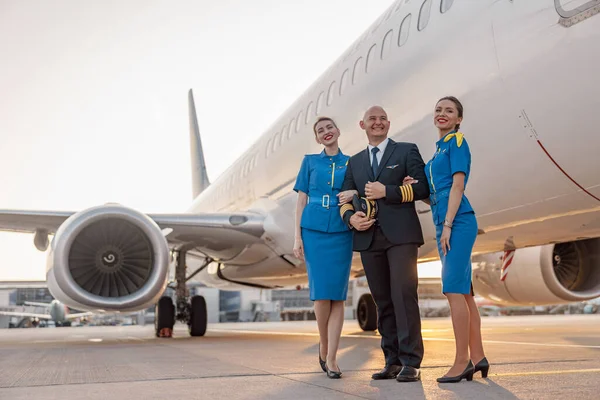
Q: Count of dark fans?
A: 2